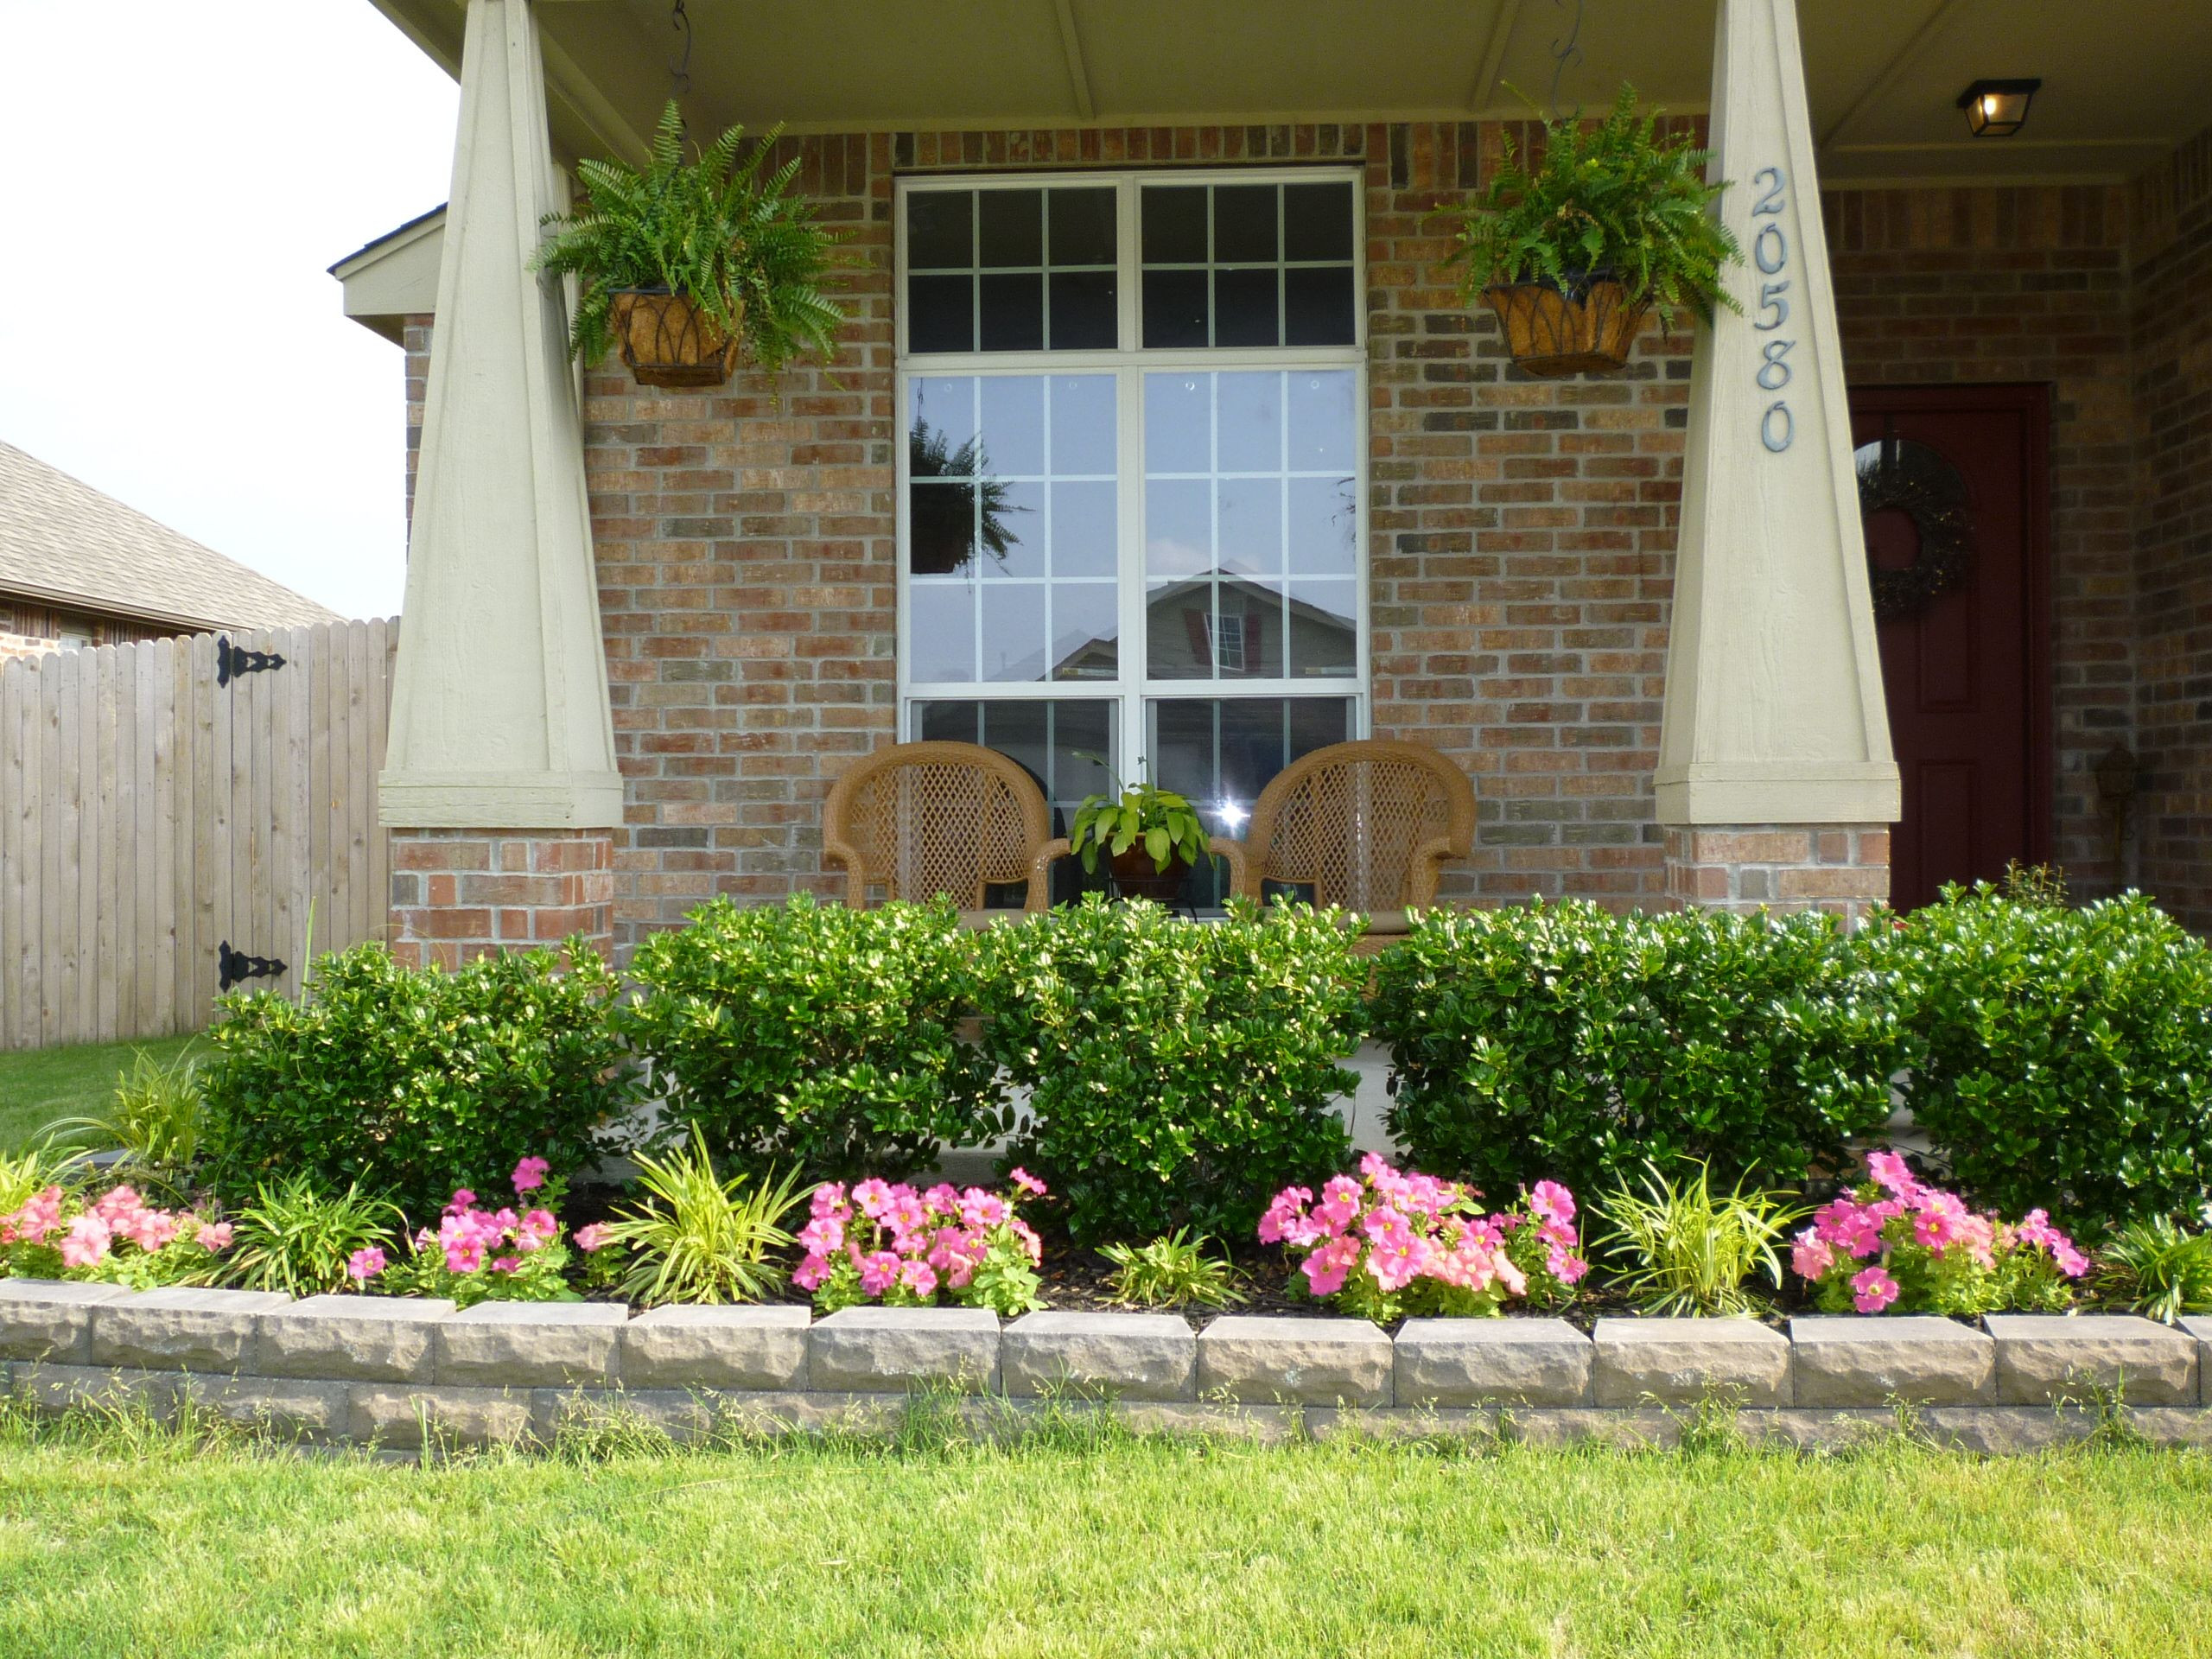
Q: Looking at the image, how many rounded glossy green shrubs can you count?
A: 5